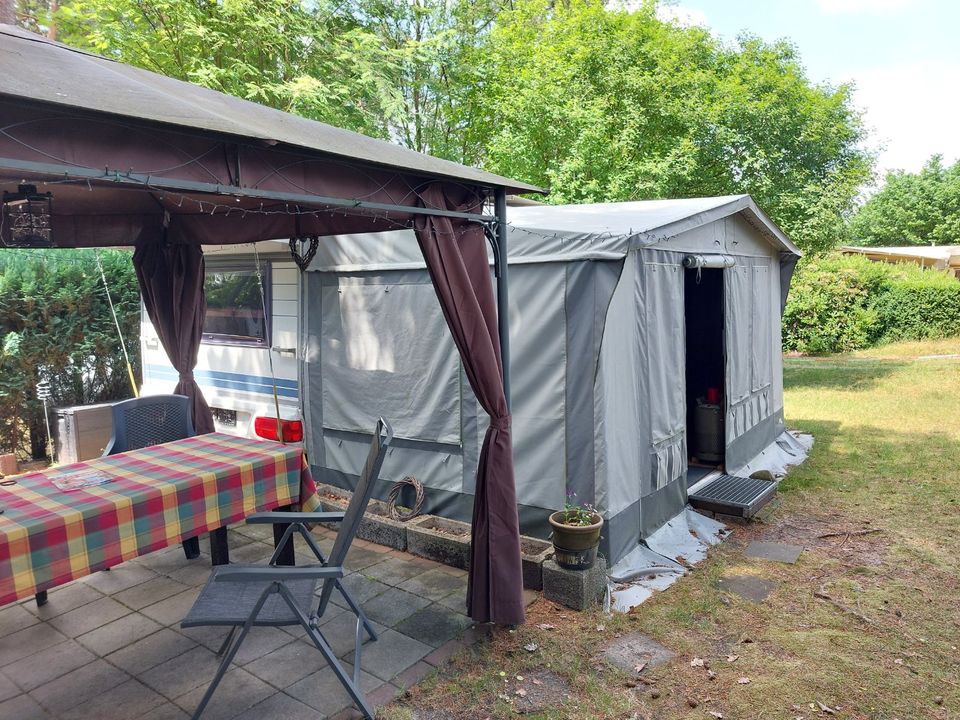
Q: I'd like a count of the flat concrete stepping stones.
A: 4